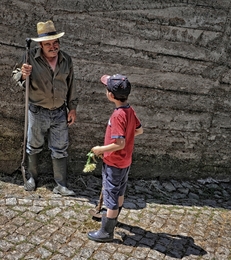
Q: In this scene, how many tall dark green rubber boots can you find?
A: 2